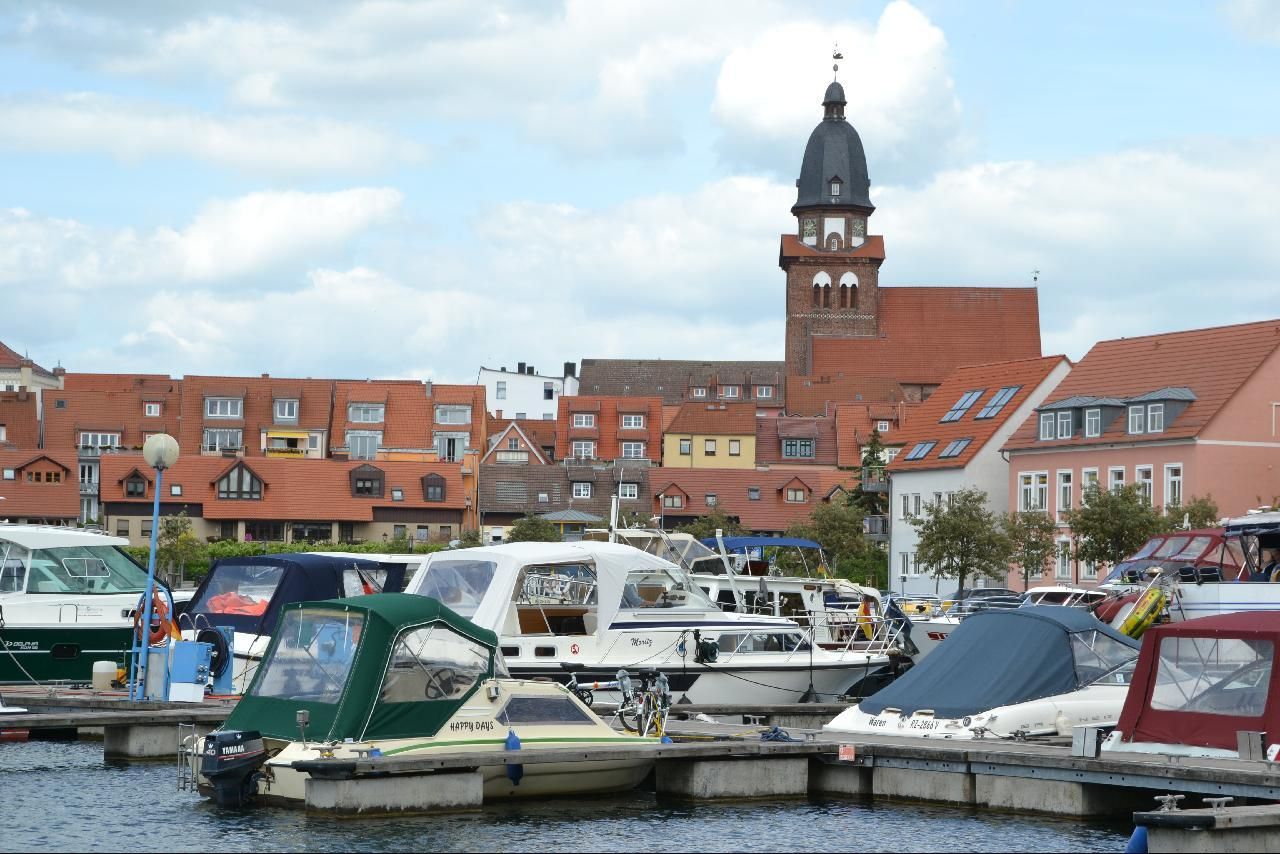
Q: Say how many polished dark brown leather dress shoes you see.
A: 0